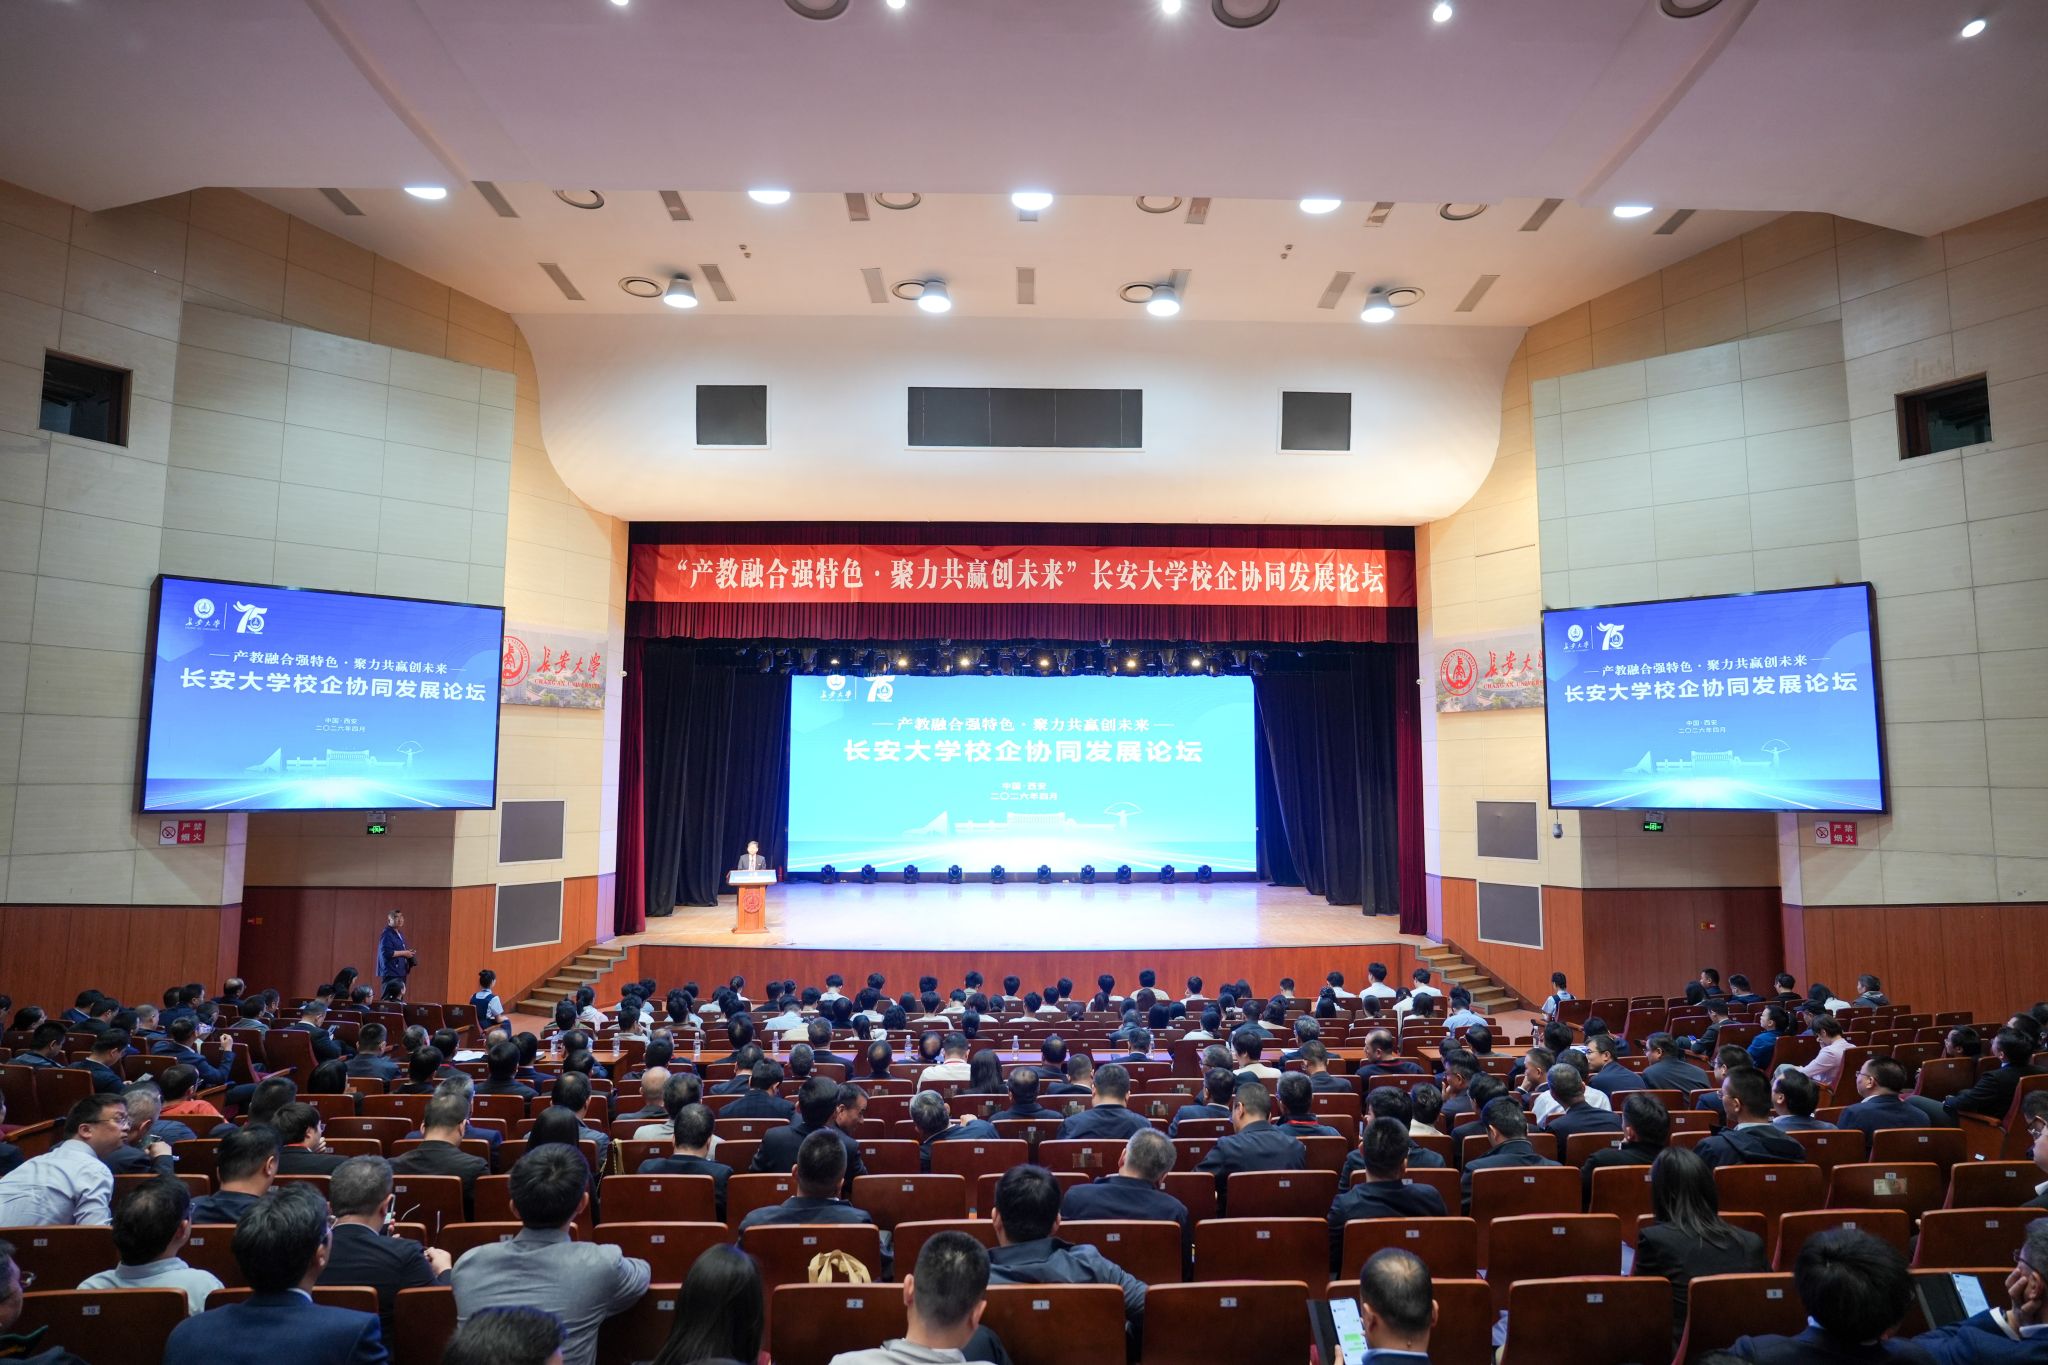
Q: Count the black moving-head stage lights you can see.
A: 10